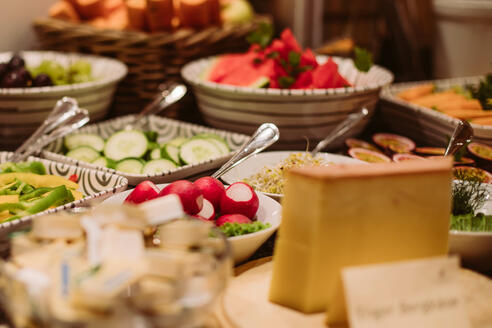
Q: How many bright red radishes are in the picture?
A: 6